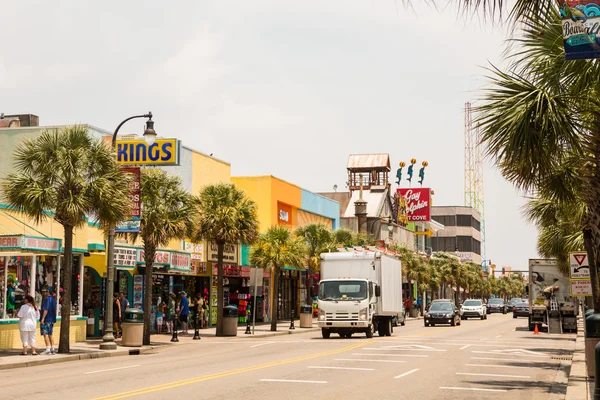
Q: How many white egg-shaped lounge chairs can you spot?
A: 0